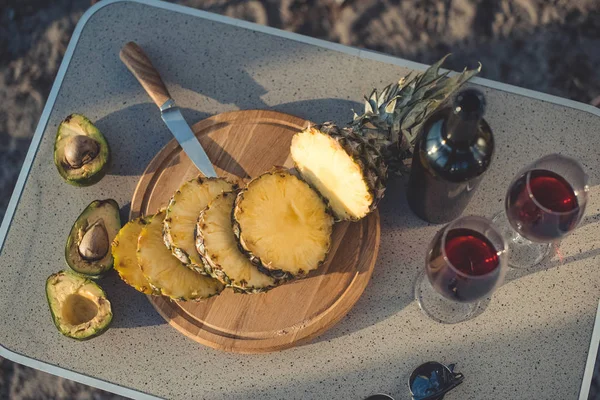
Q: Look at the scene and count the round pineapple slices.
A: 5